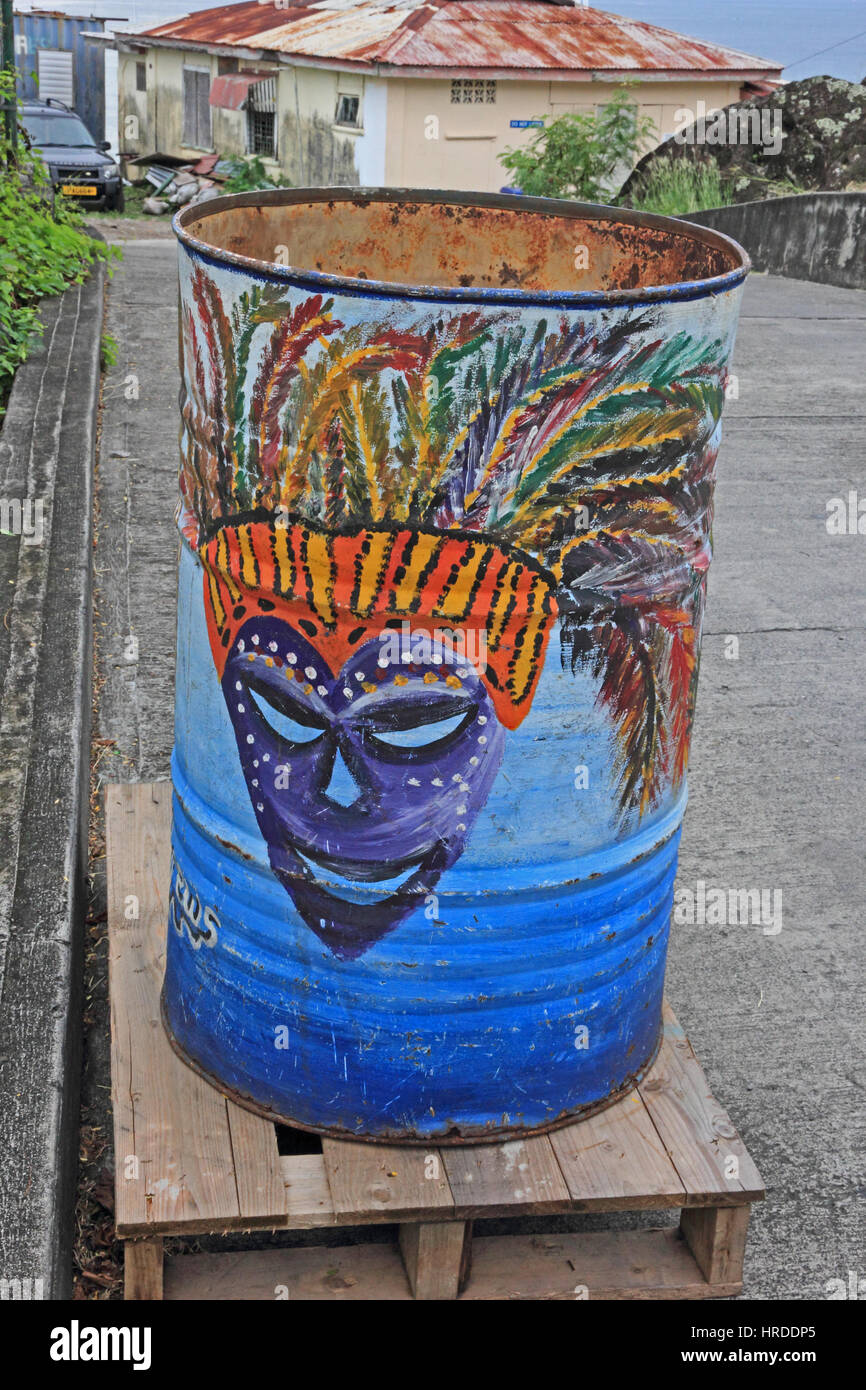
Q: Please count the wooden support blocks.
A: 3